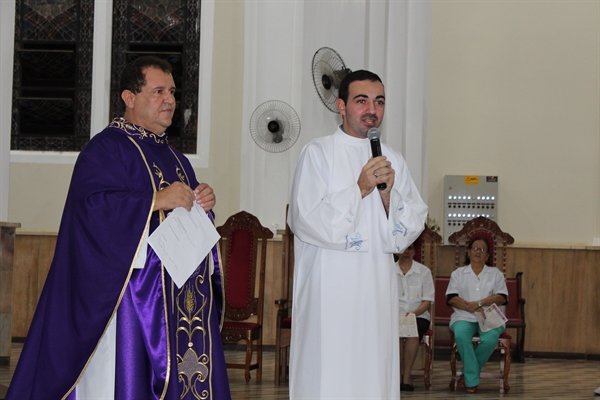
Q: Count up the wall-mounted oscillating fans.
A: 2